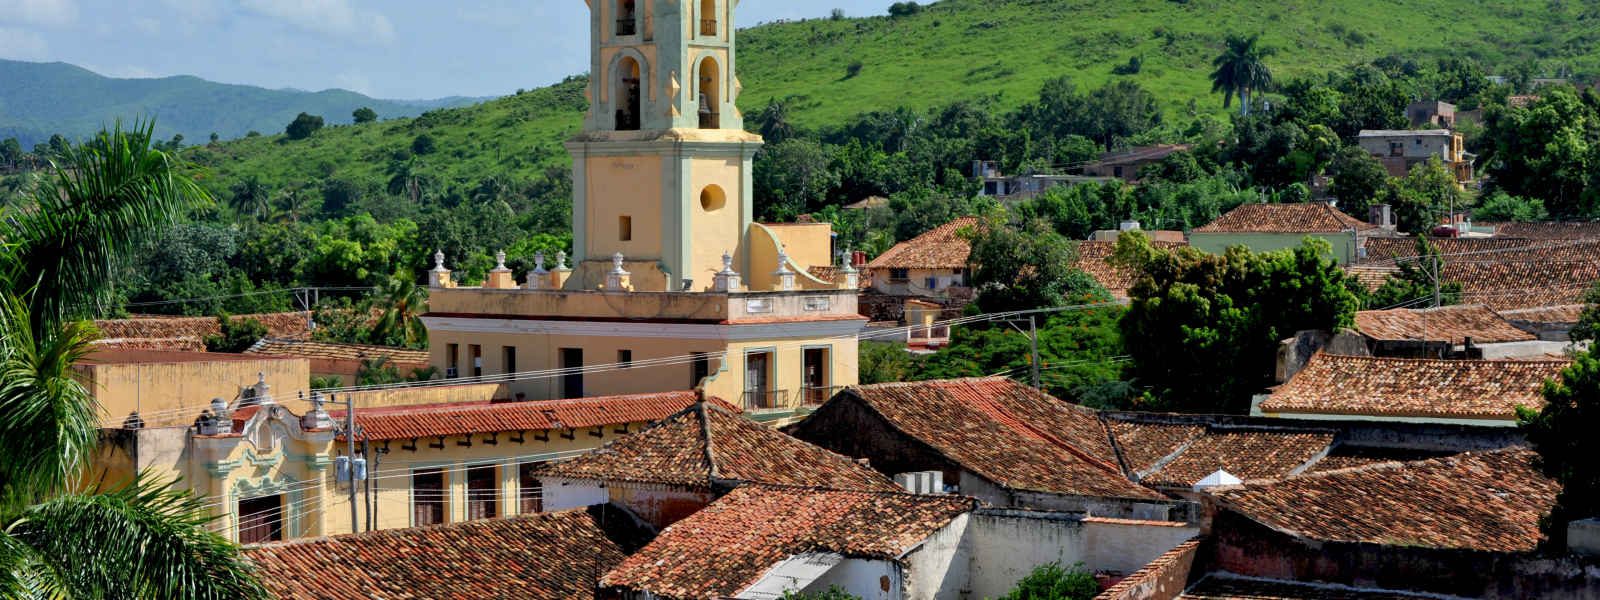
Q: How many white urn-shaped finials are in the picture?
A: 8